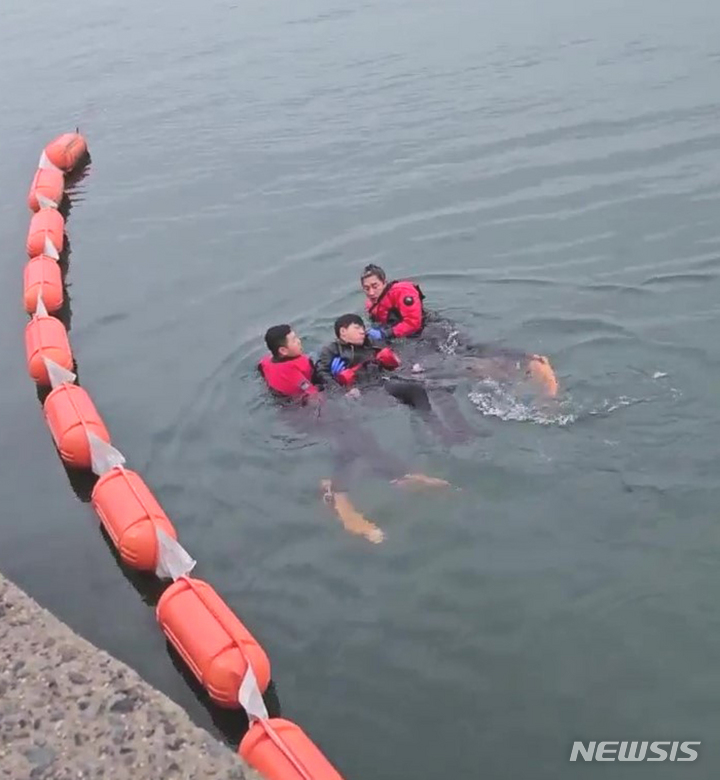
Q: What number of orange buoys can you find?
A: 9